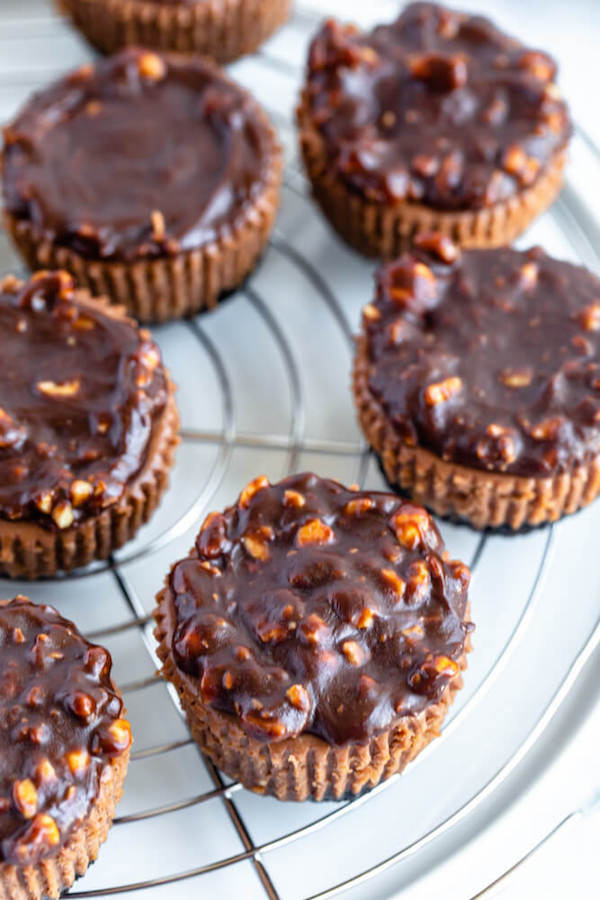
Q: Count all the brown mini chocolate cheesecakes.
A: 7